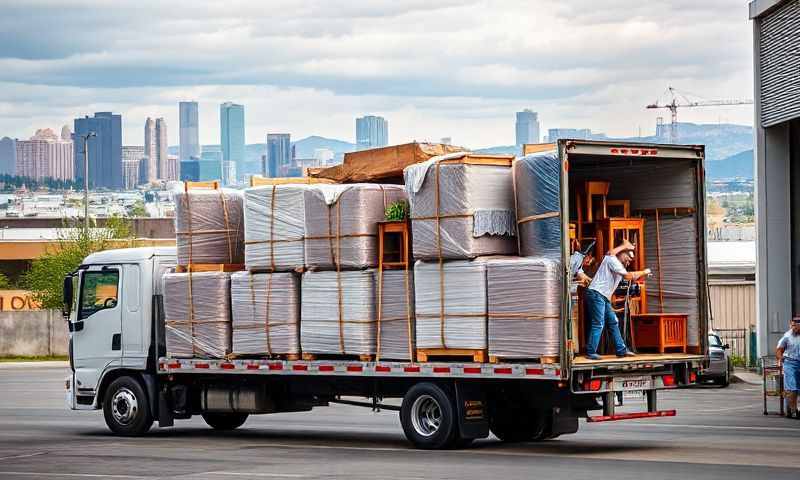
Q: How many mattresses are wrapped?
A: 11